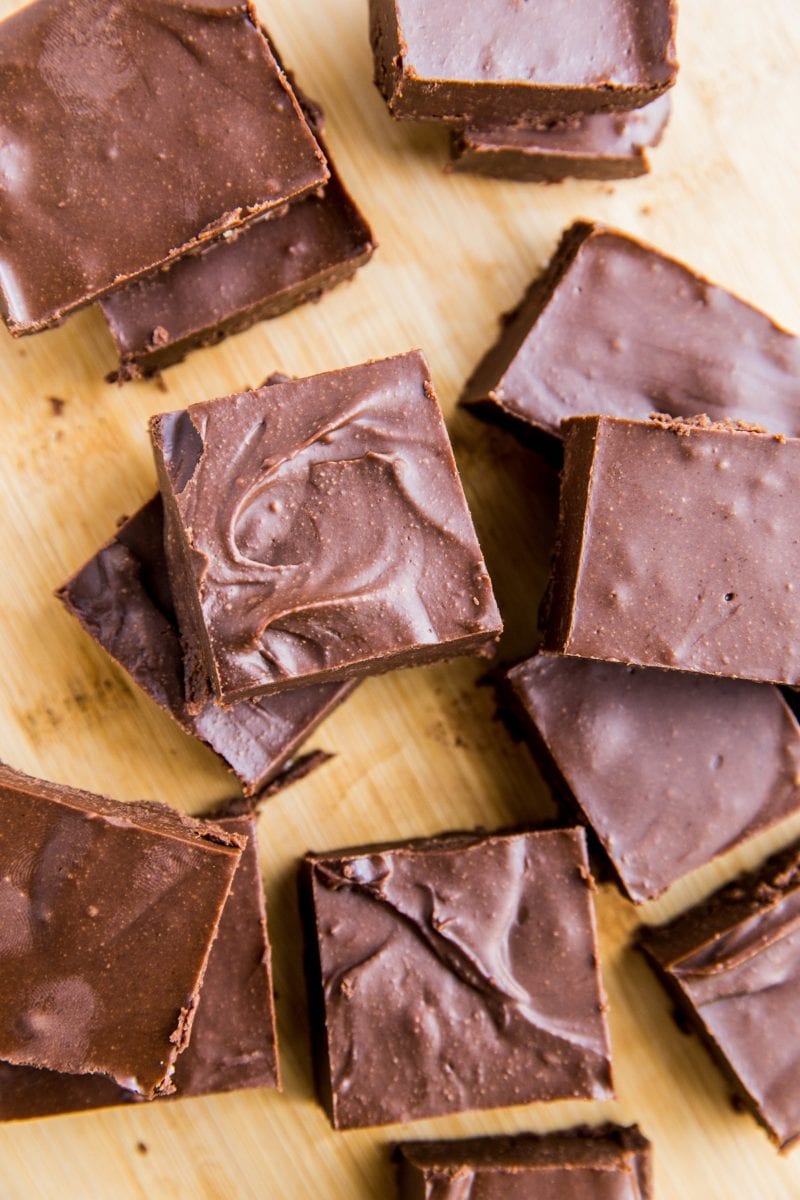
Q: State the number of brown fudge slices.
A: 14